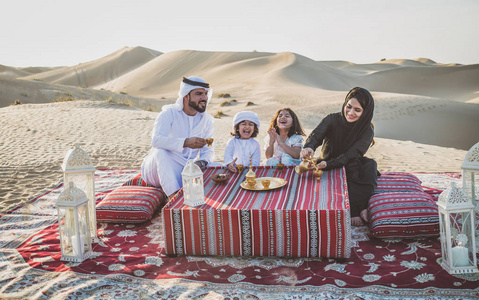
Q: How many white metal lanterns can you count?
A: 5